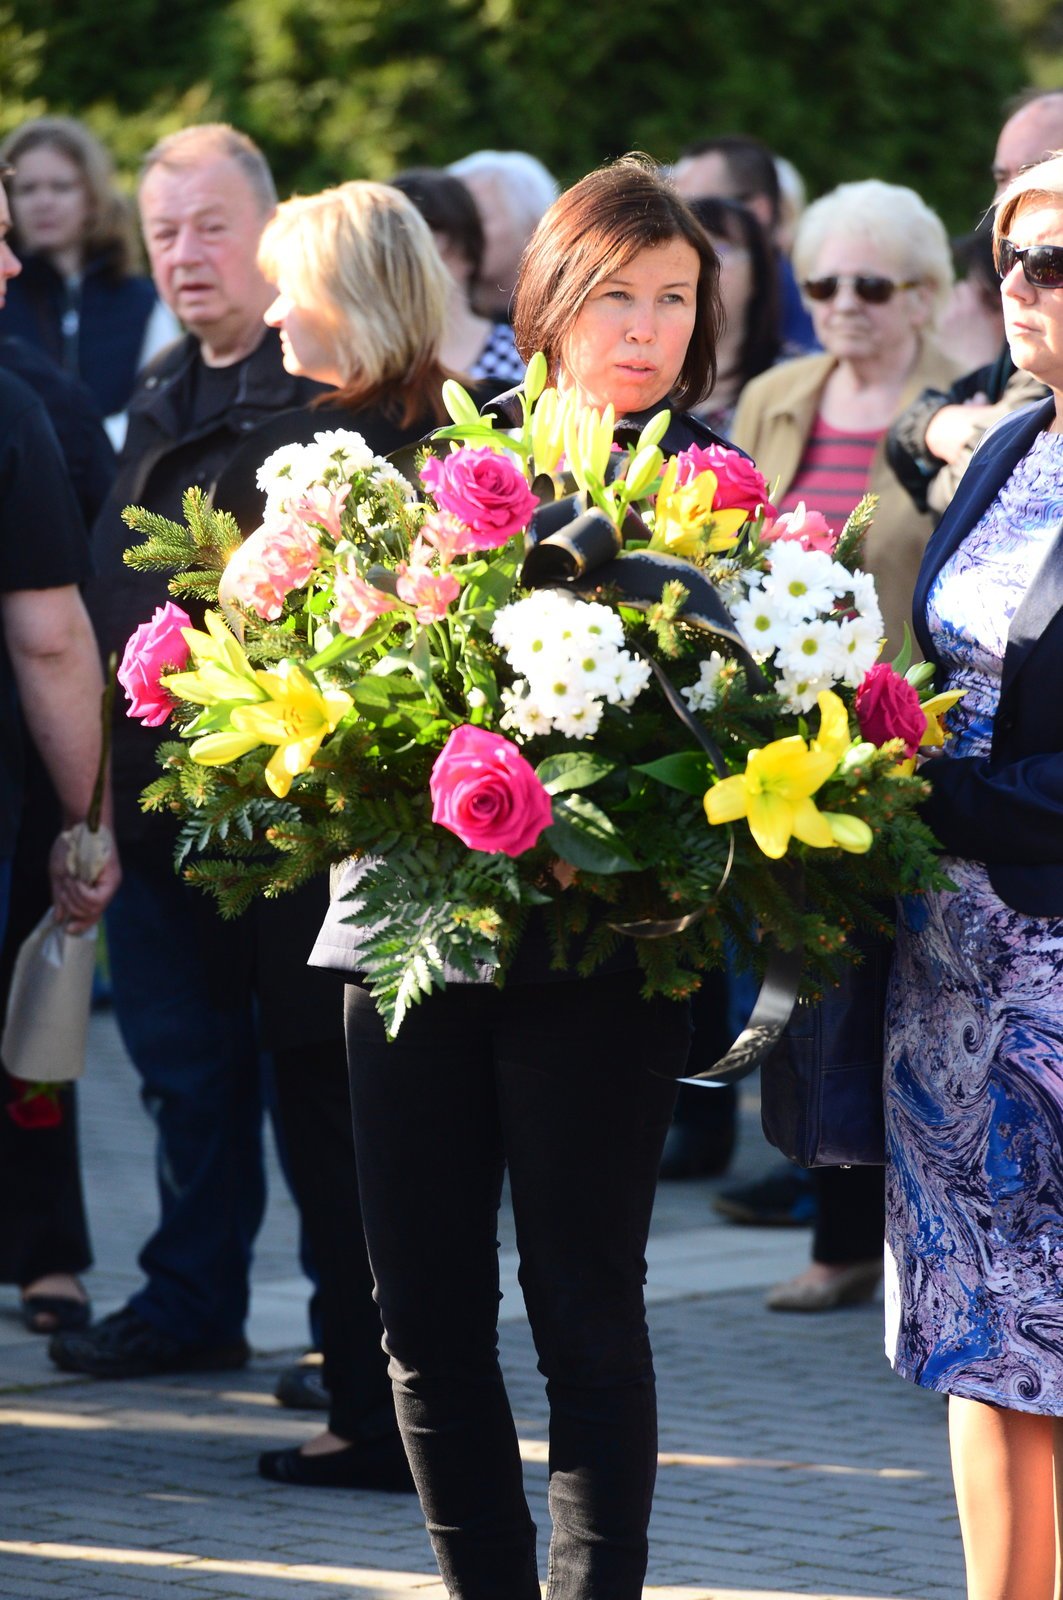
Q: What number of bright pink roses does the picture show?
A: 5